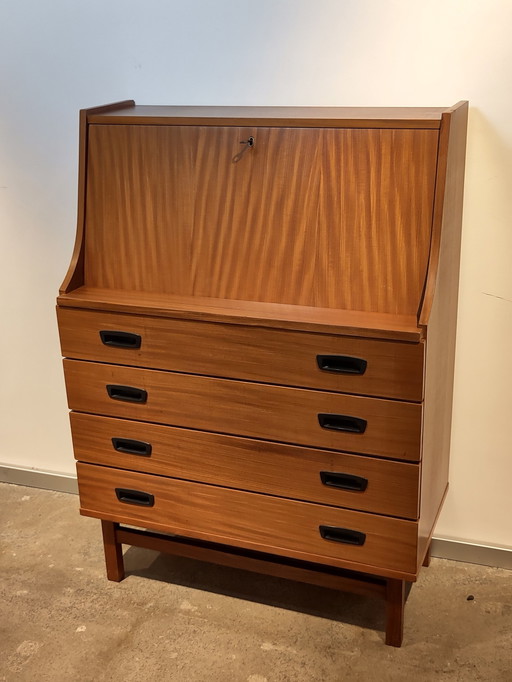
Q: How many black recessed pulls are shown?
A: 8